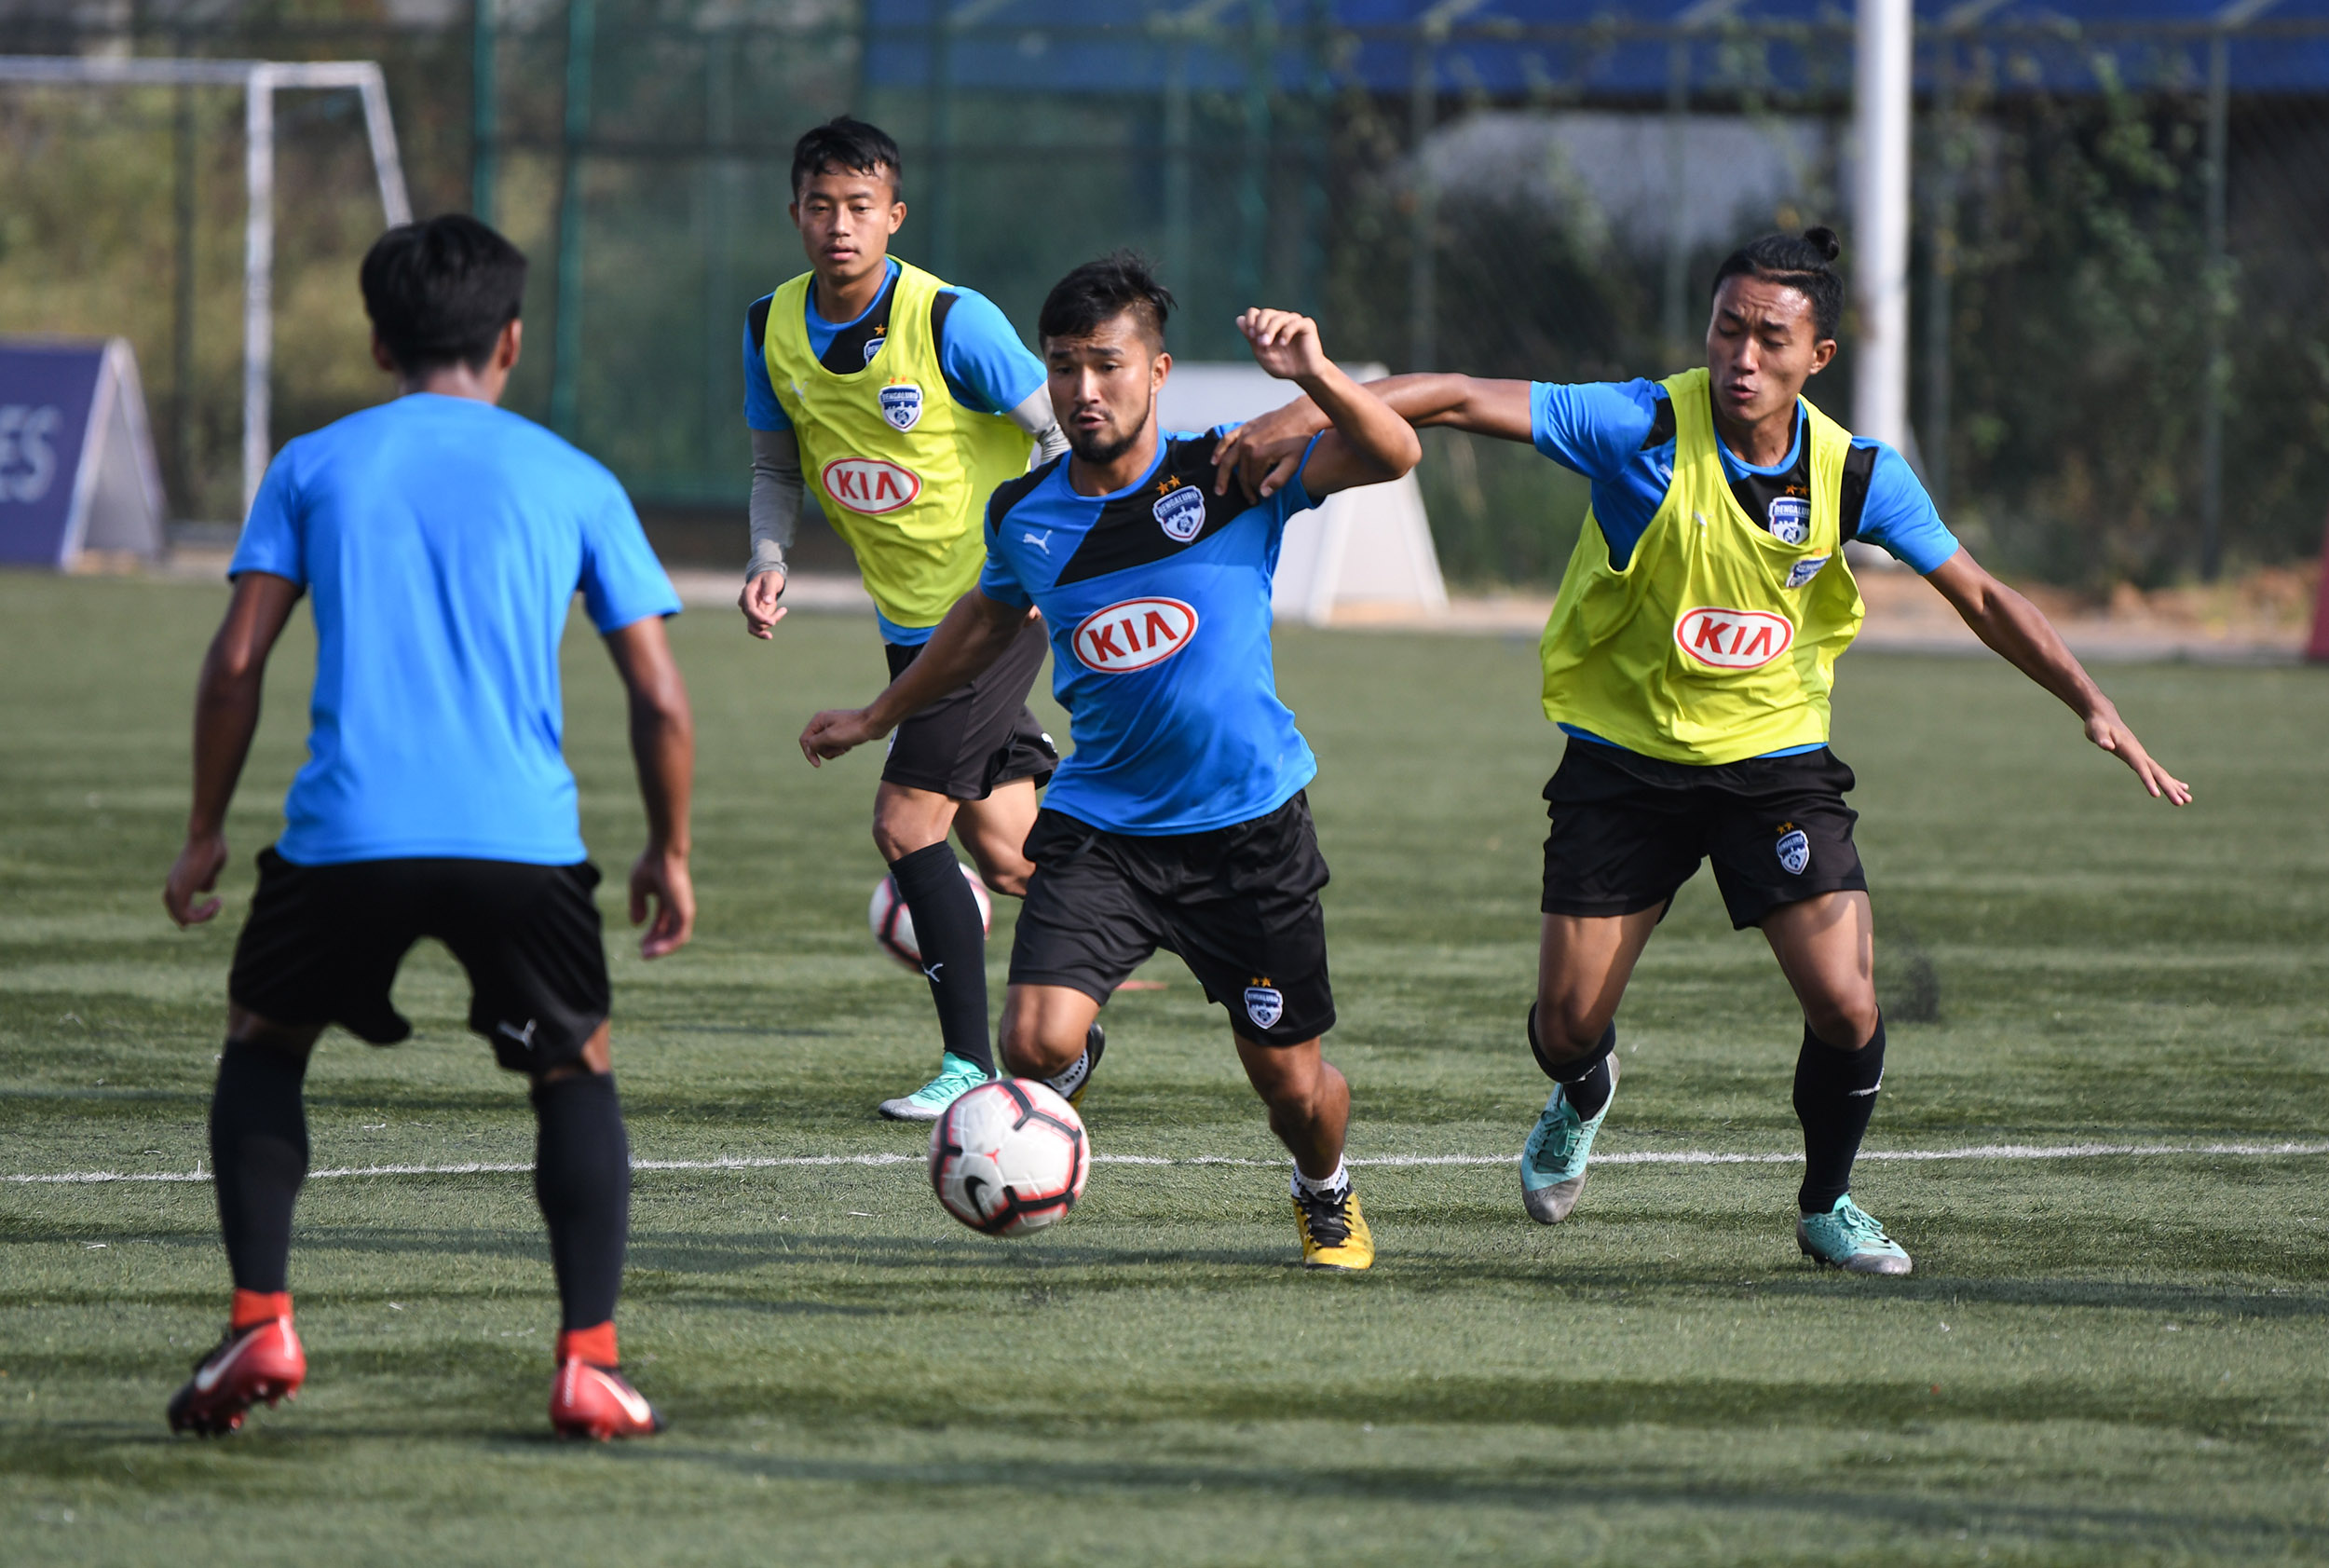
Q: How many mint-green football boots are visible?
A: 3